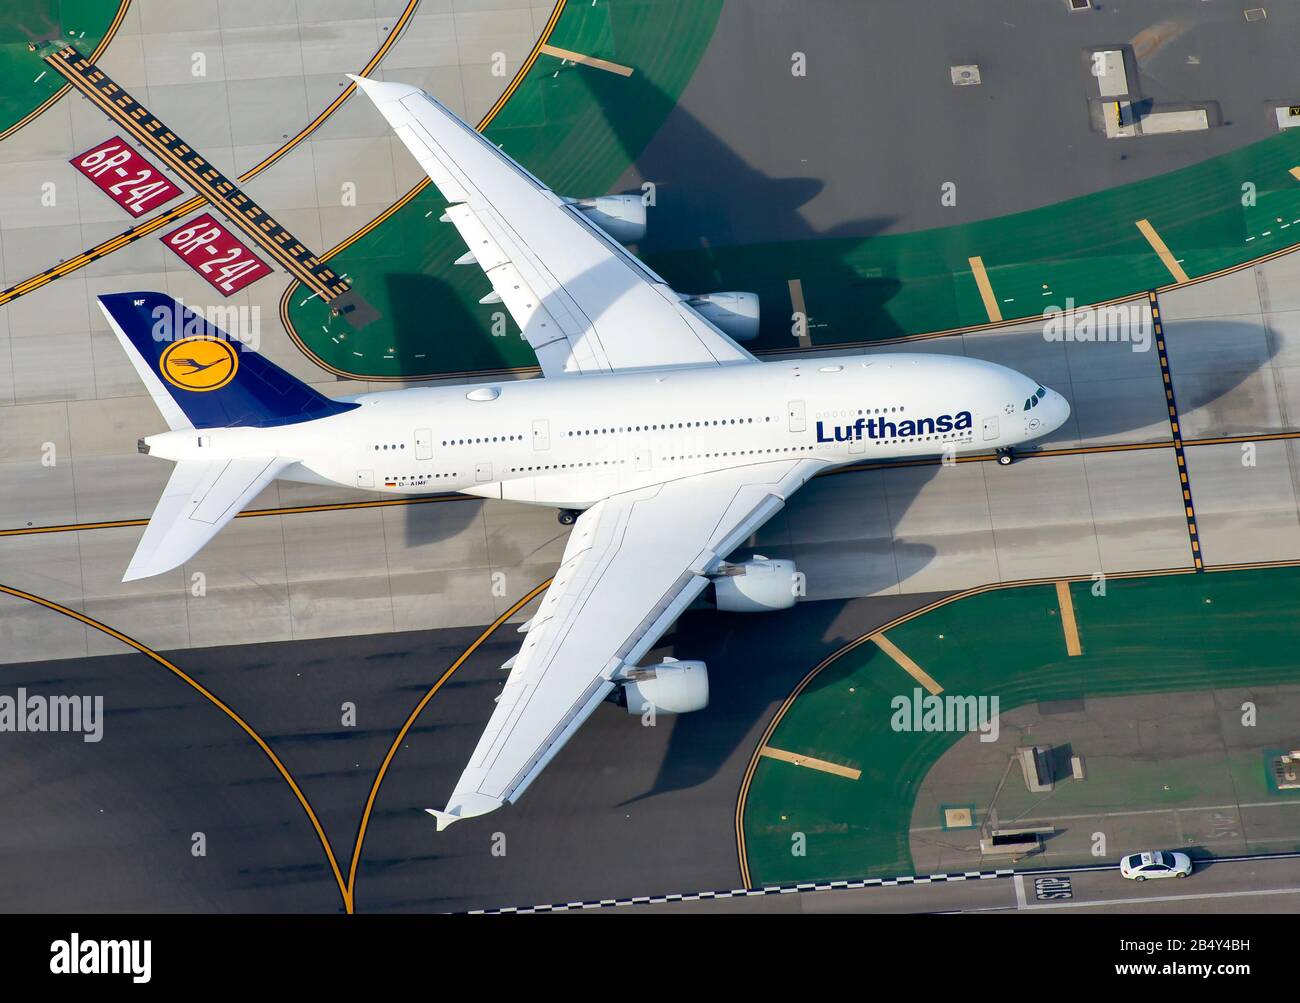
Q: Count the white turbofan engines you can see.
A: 4